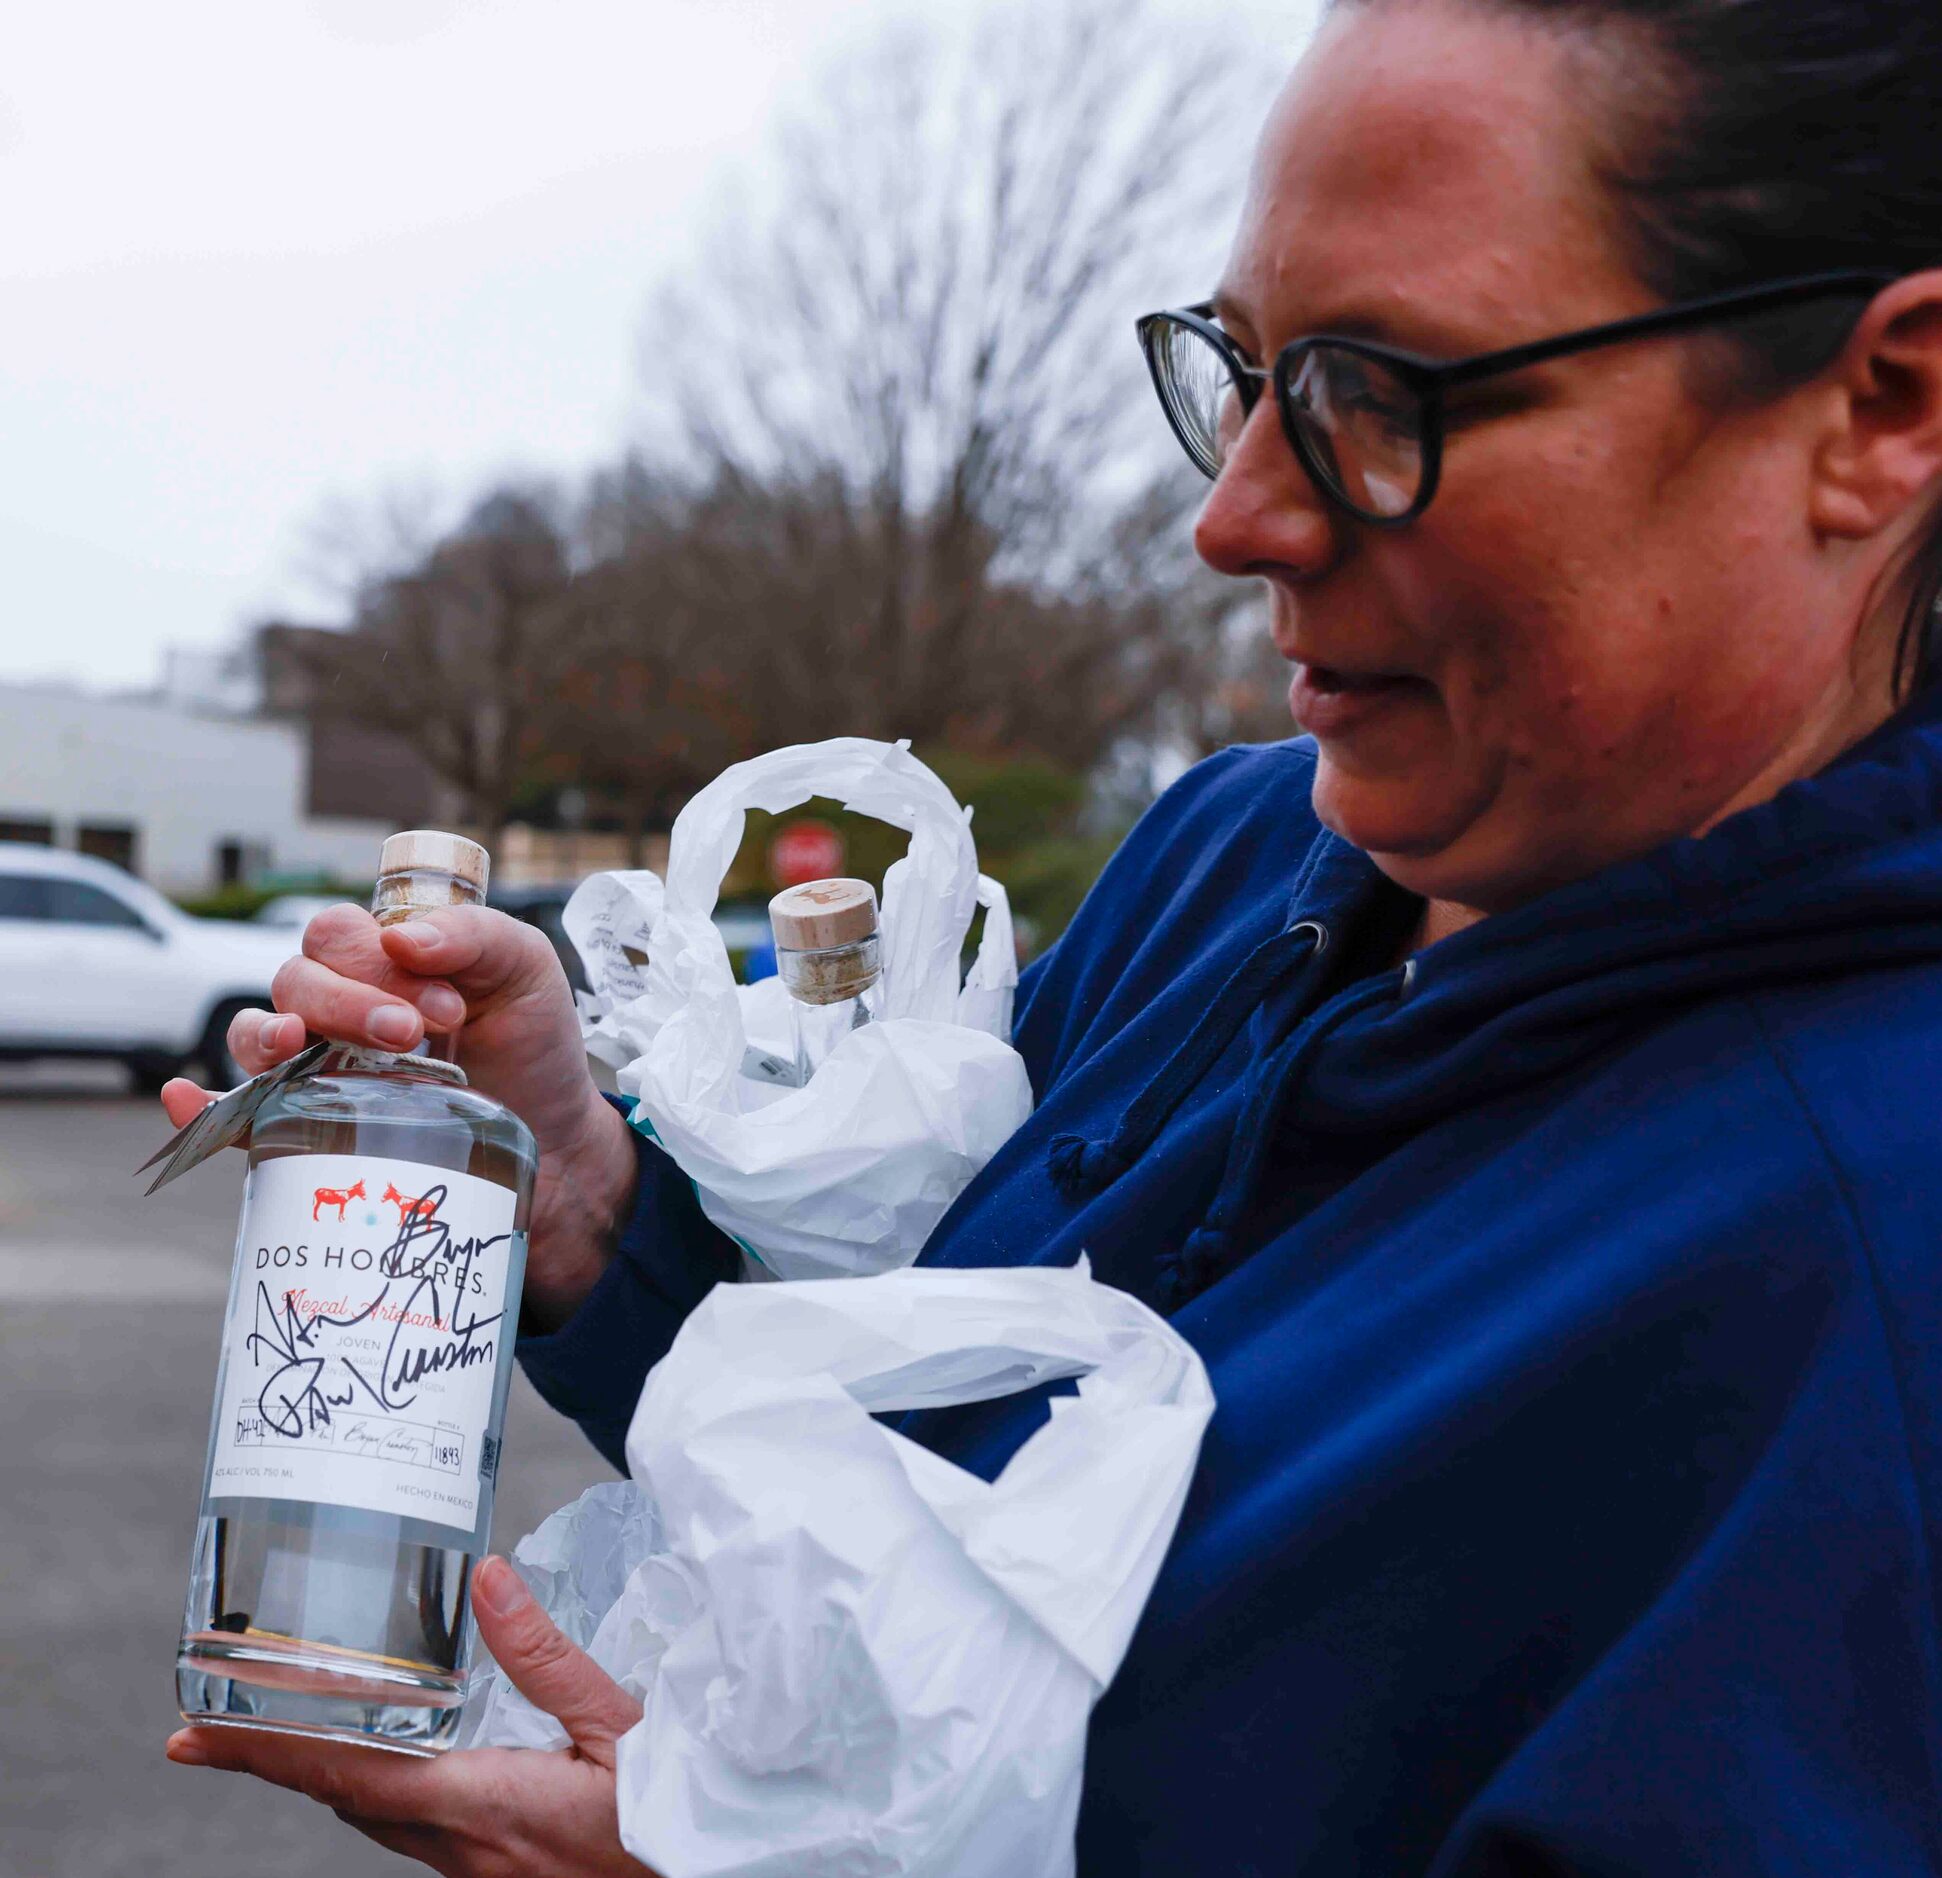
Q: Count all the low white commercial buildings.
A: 1